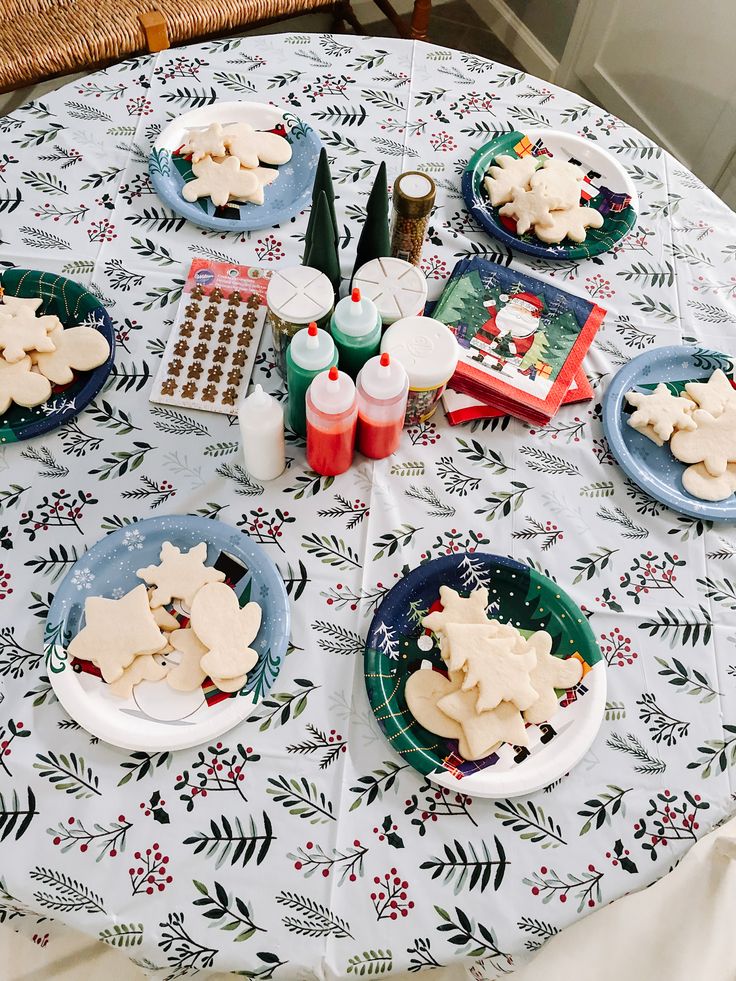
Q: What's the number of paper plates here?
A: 6